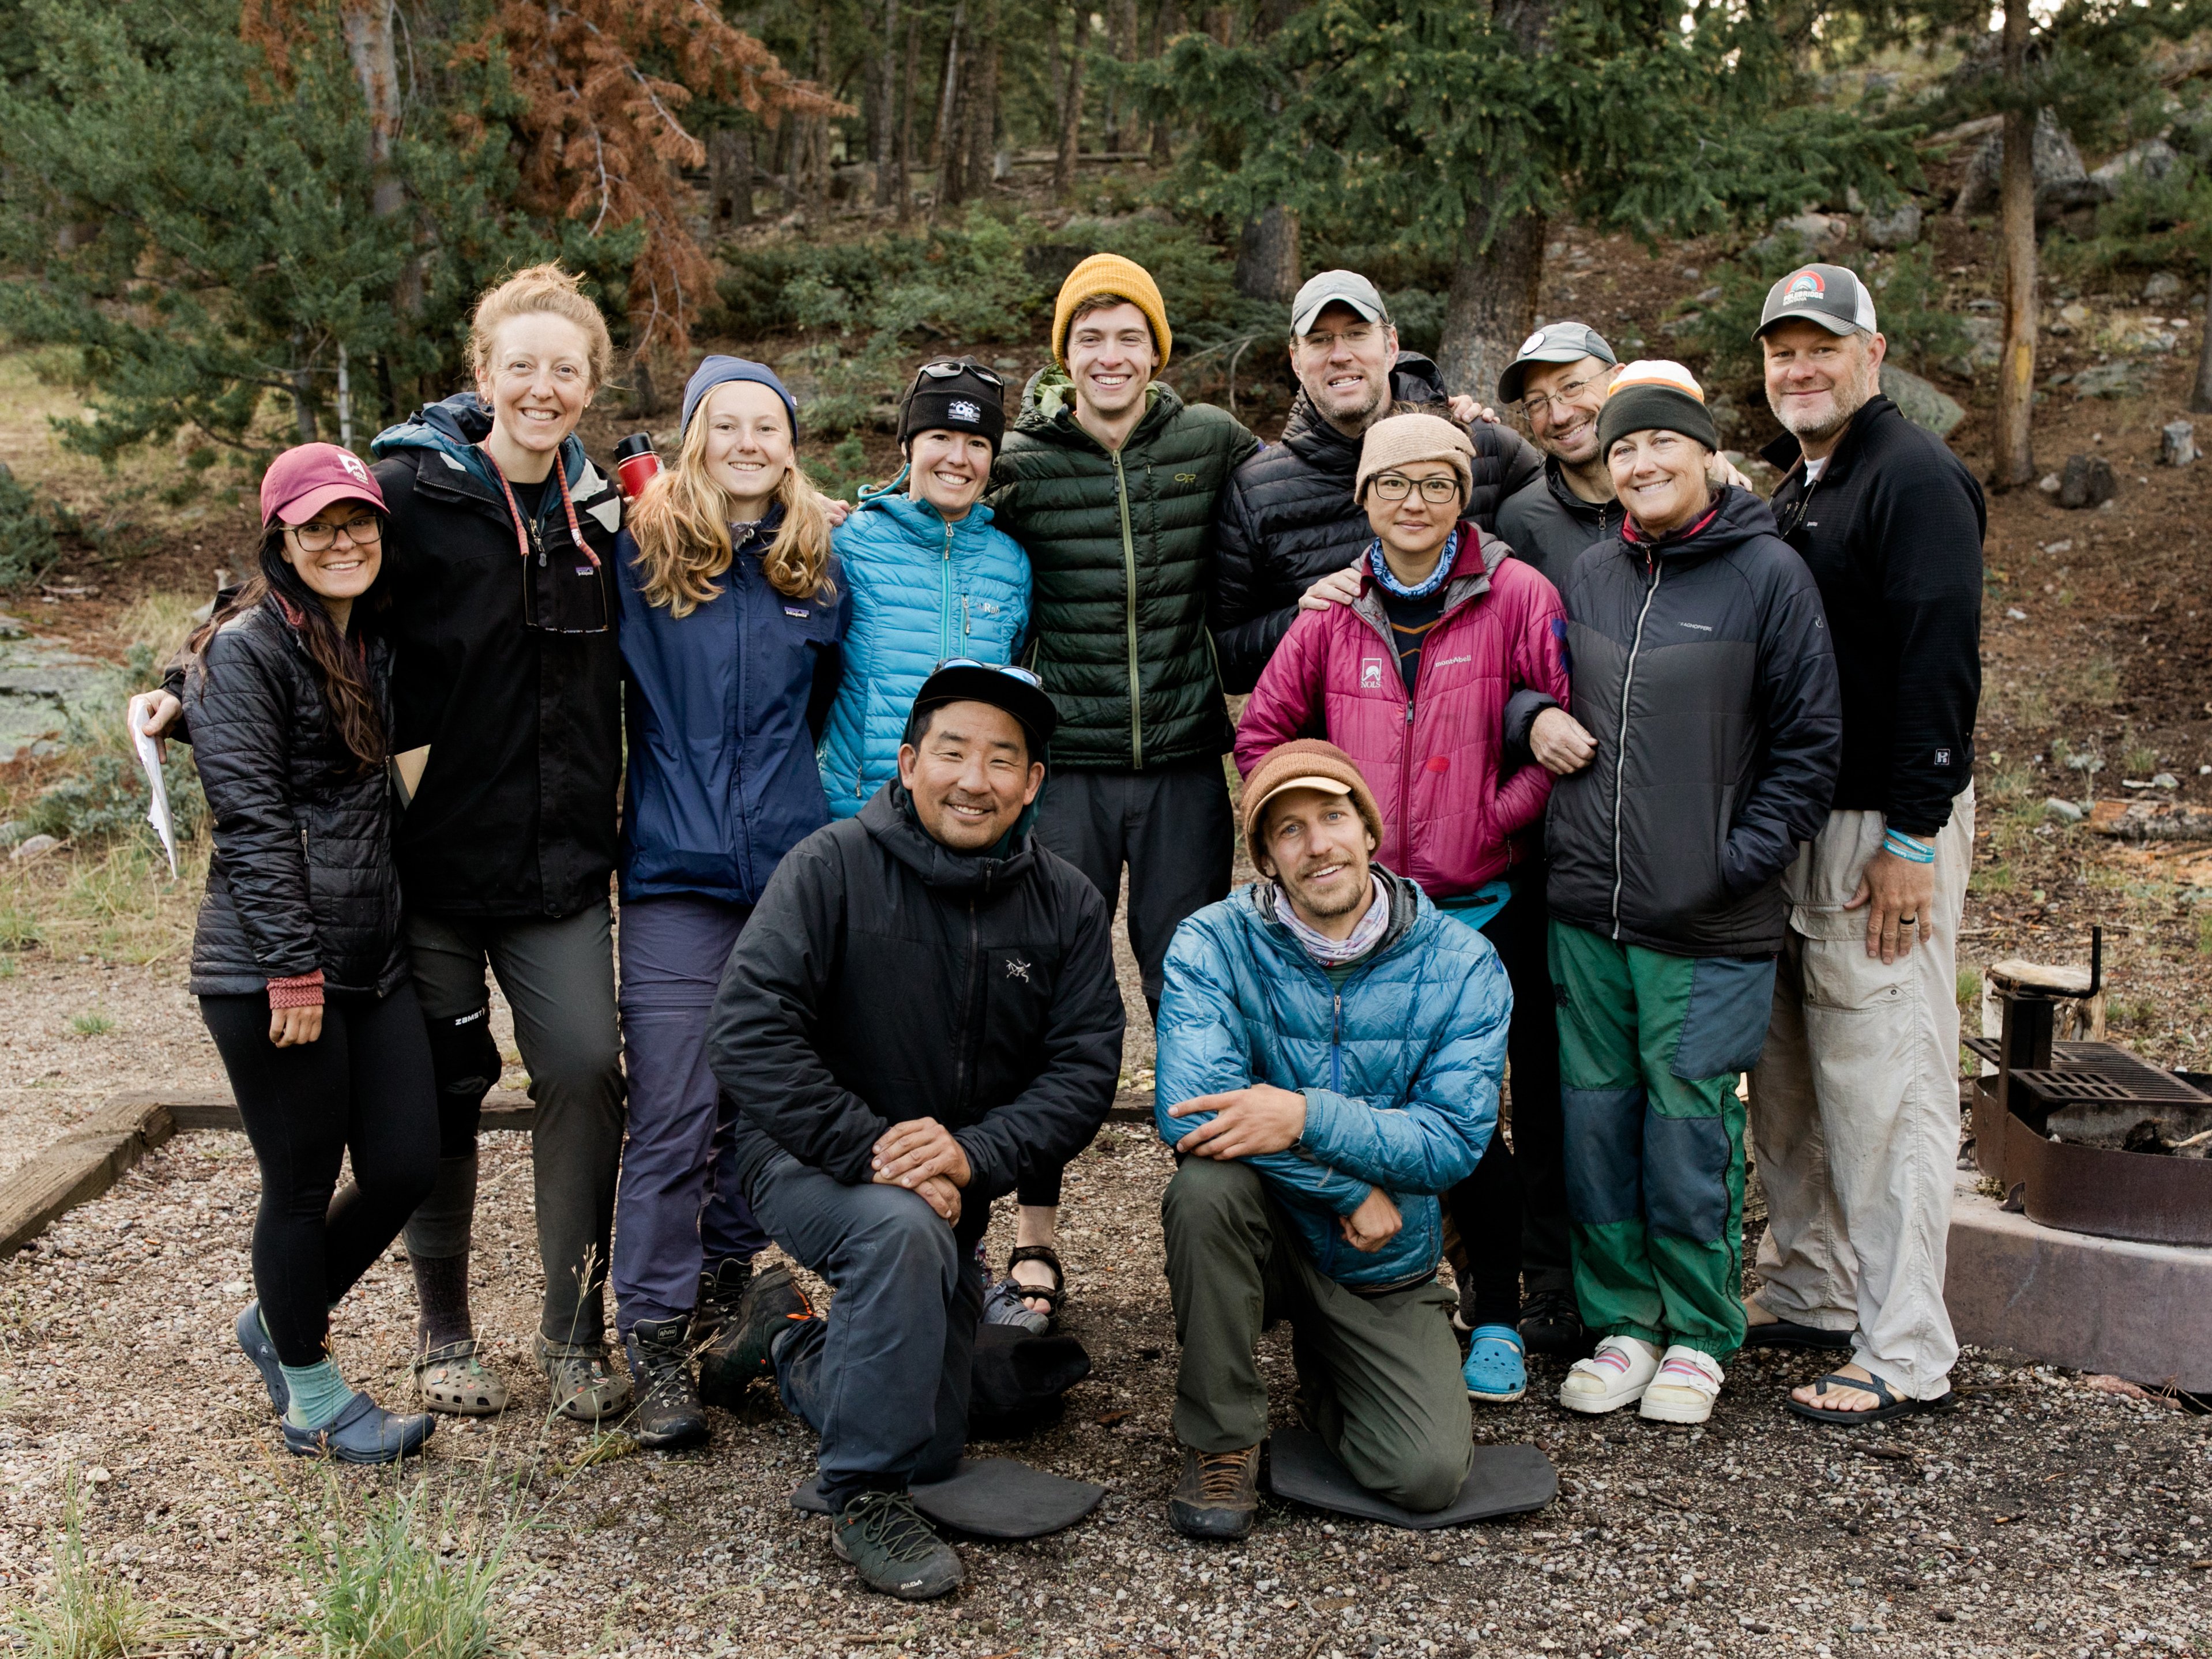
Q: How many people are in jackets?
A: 12